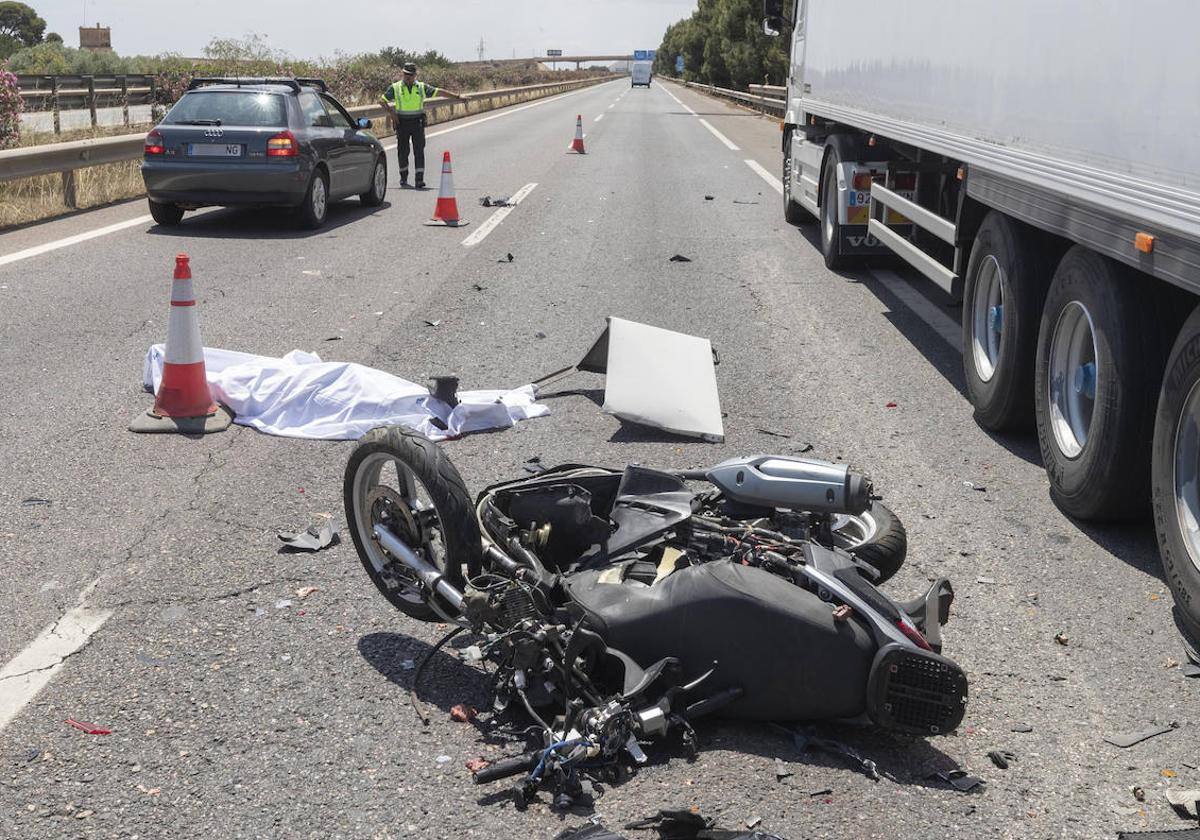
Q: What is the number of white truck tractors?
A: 1